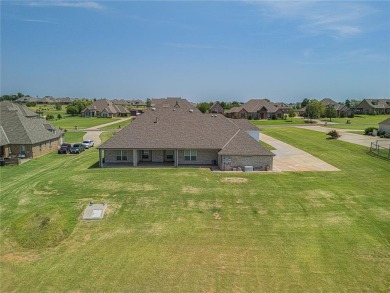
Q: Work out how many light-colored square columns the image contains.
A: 3